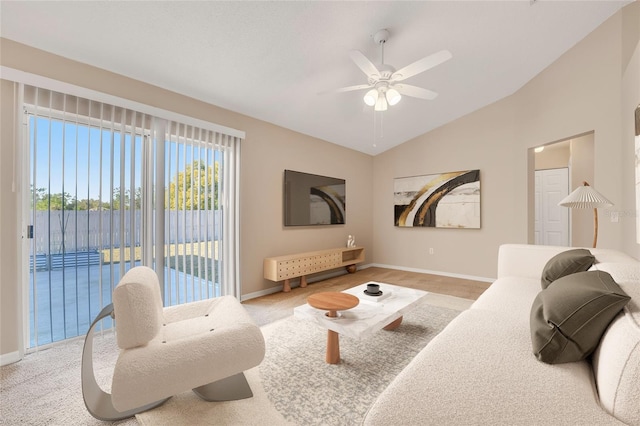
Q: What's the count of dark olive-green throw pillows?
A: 2